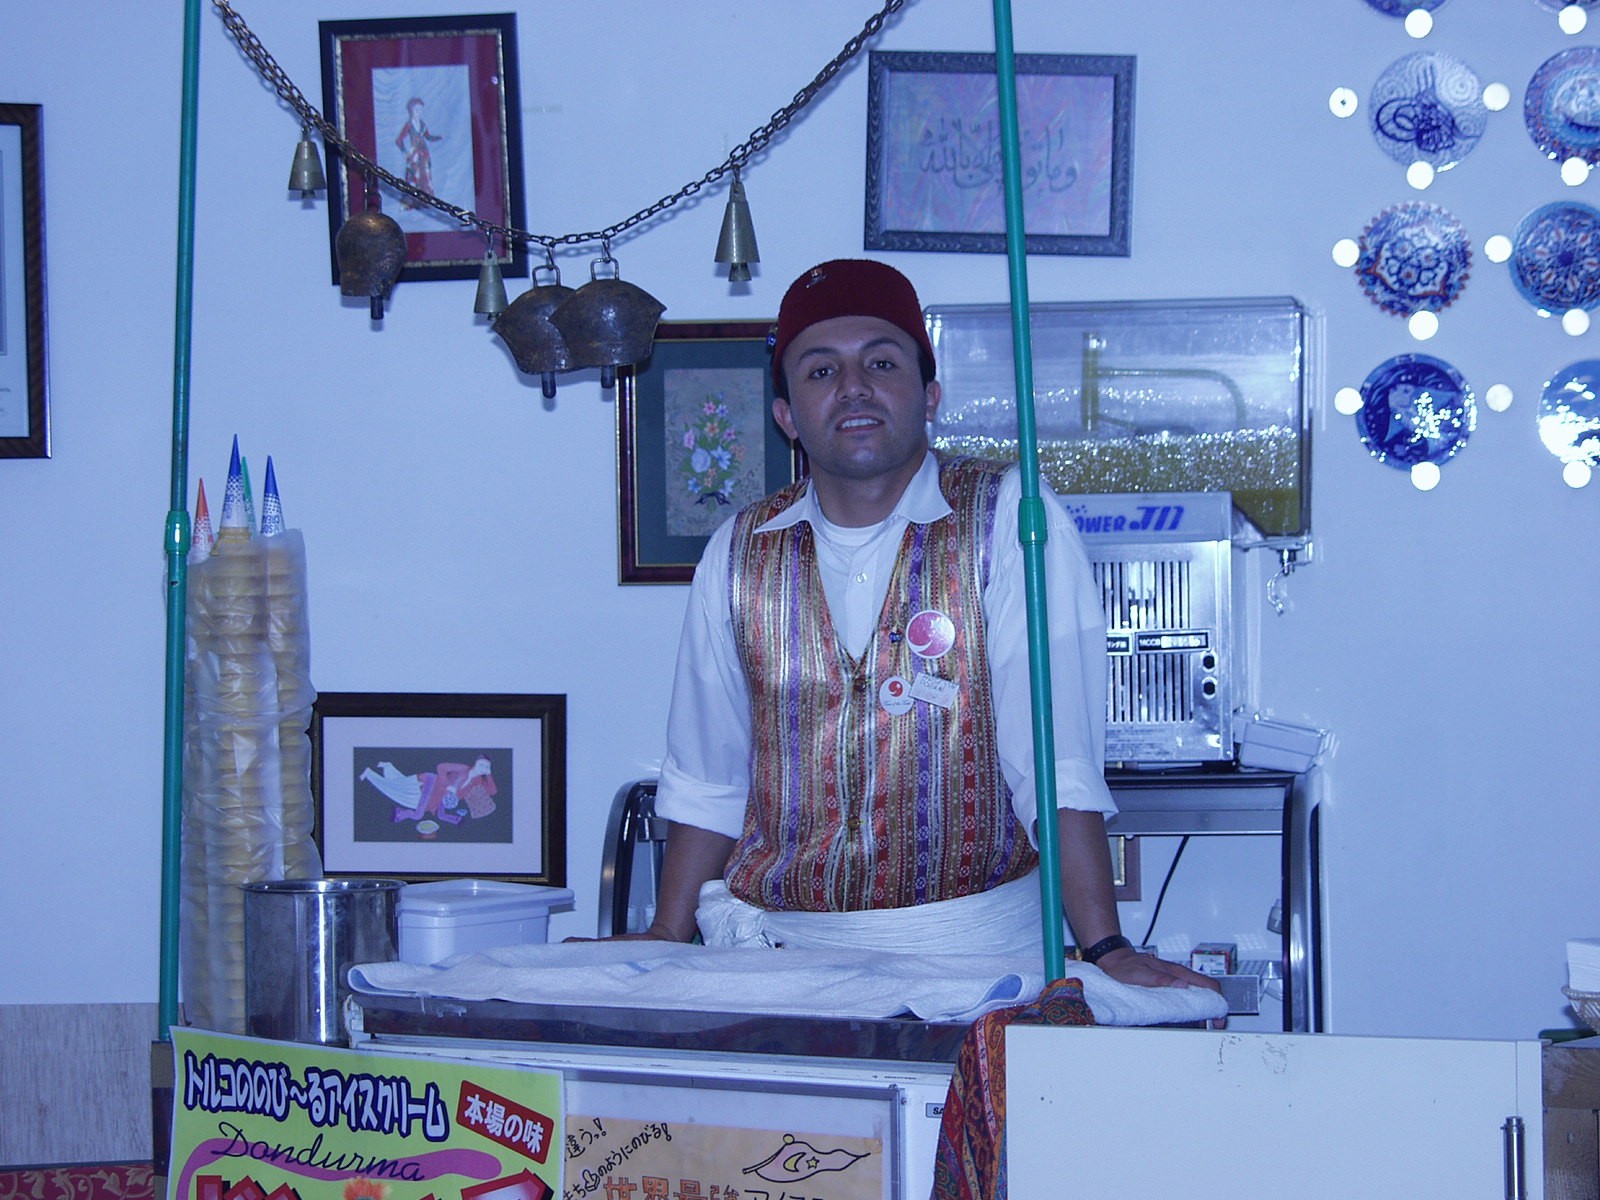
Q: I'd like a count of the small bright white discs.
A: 14